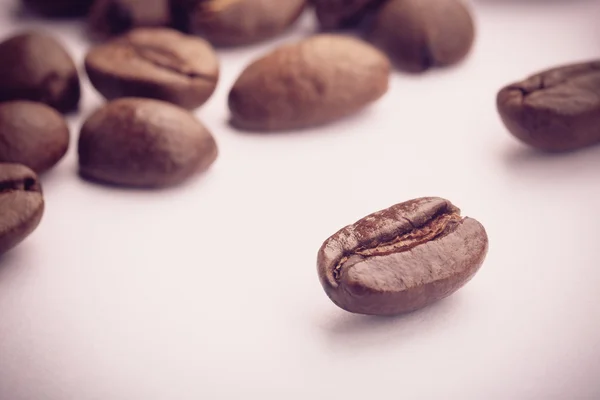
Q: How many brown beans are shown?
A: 13